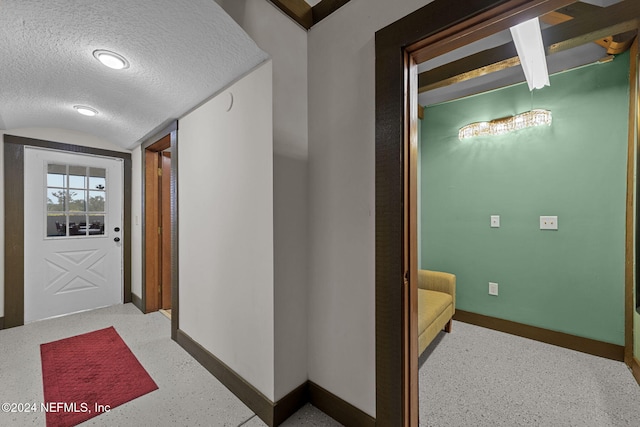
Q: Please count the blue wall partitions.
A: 0